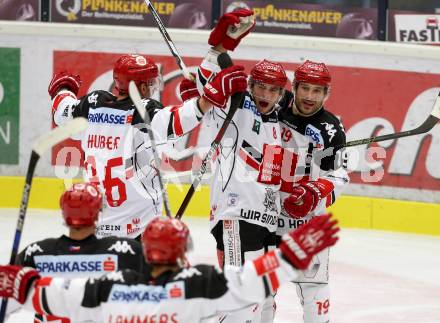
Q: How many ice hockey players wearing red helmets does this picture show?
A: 5